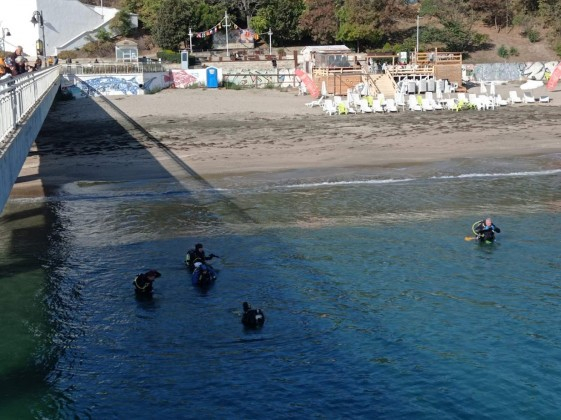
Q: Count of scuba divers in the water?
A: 5